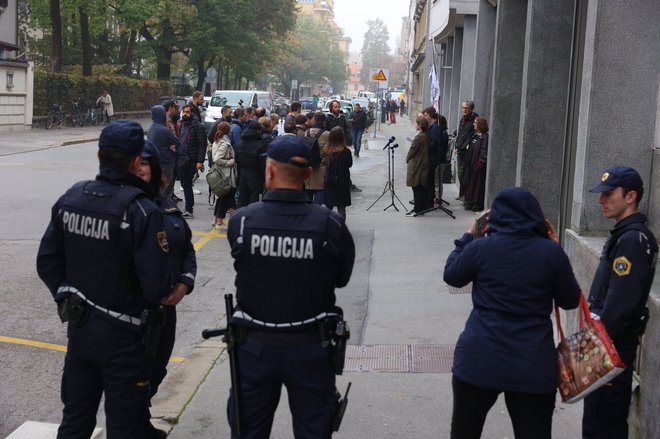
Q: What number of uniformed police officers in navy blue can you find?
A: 4